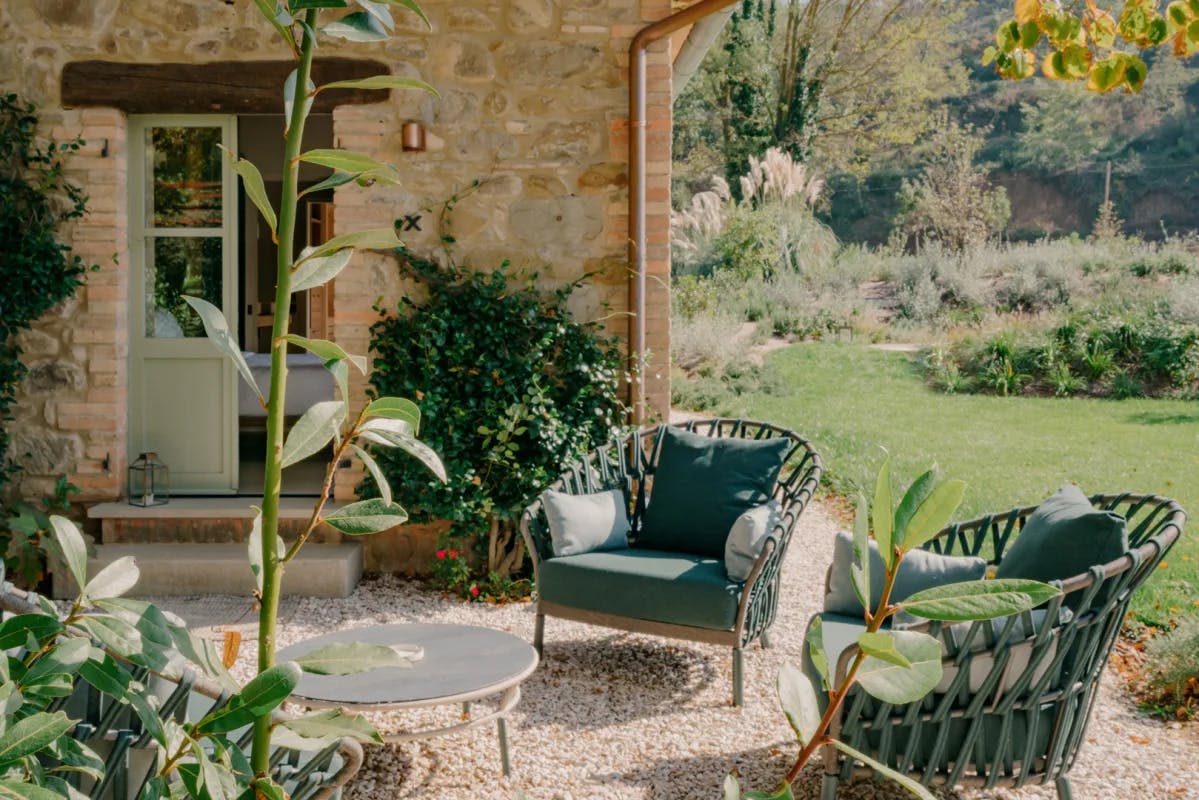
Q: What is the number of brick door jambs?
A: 2